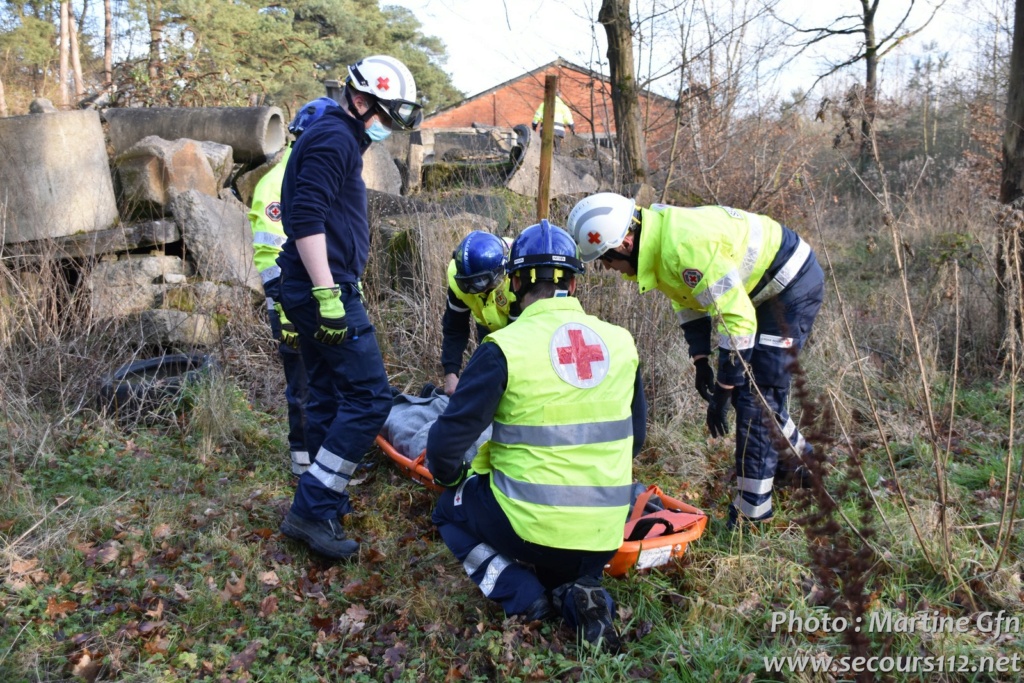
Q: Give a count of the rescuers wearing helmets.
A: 5